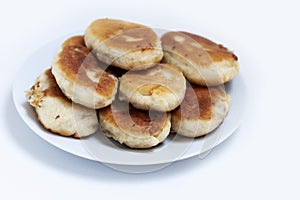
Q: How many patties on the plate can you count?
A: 7